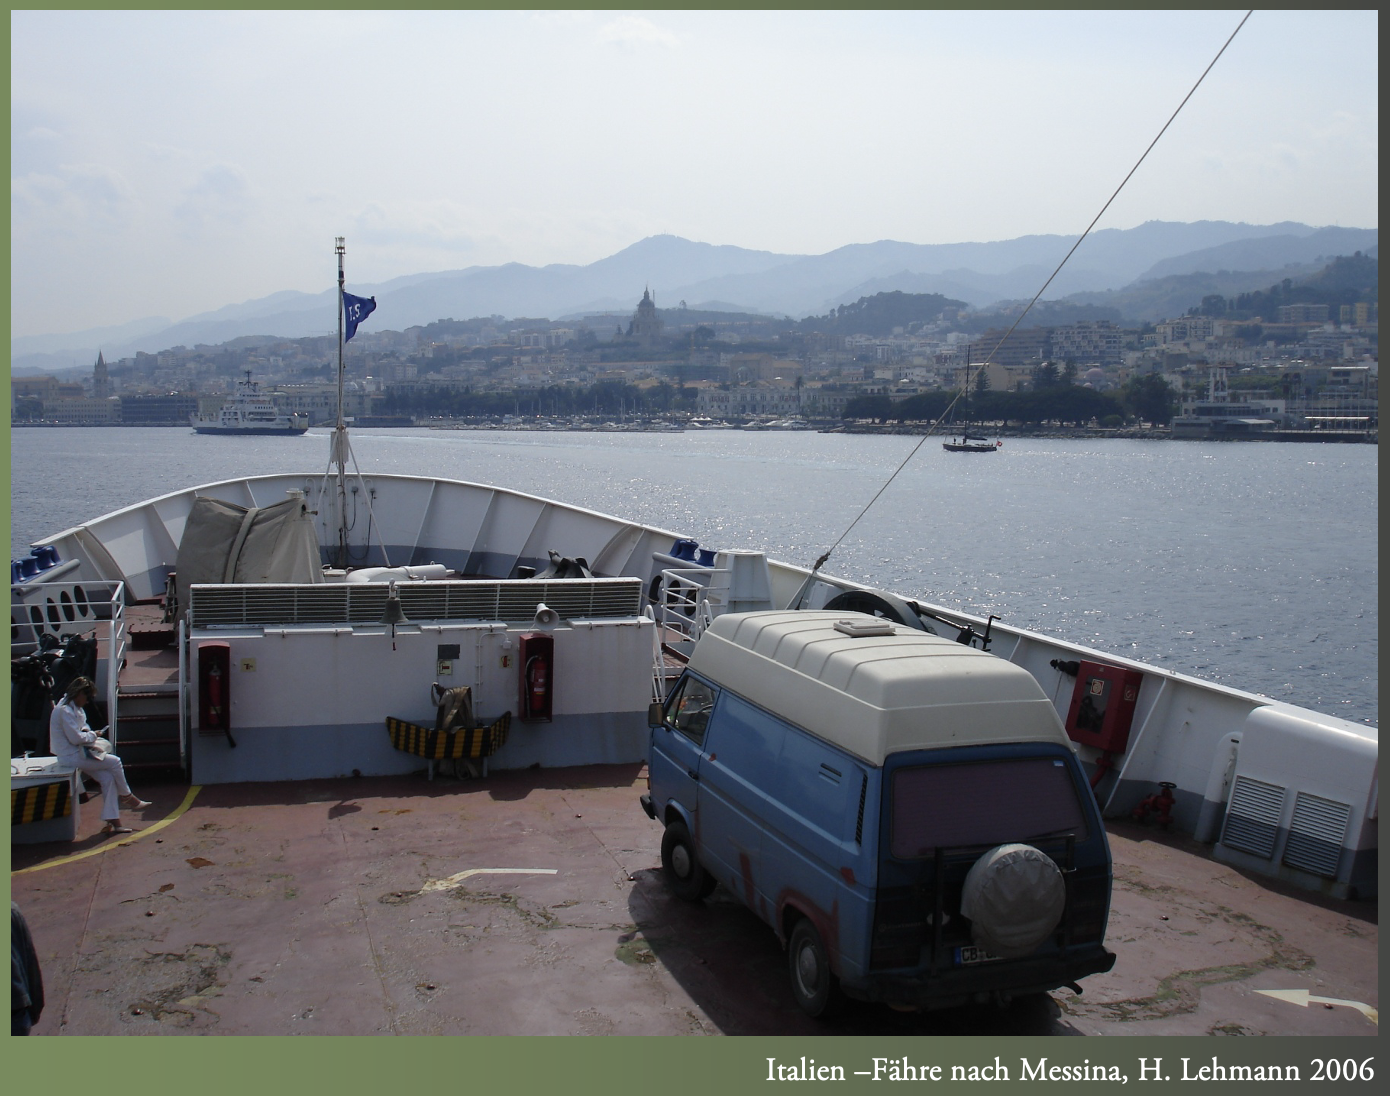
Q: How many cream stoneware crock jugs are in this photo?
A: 0